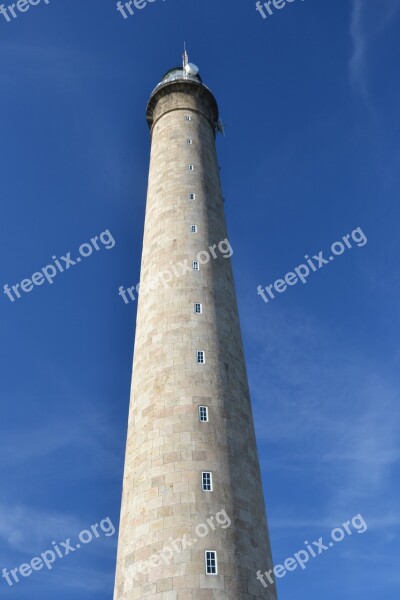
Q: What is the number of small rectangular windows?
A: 11